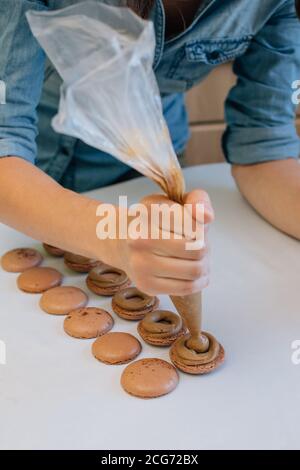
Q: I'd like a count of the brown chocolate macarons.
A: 12